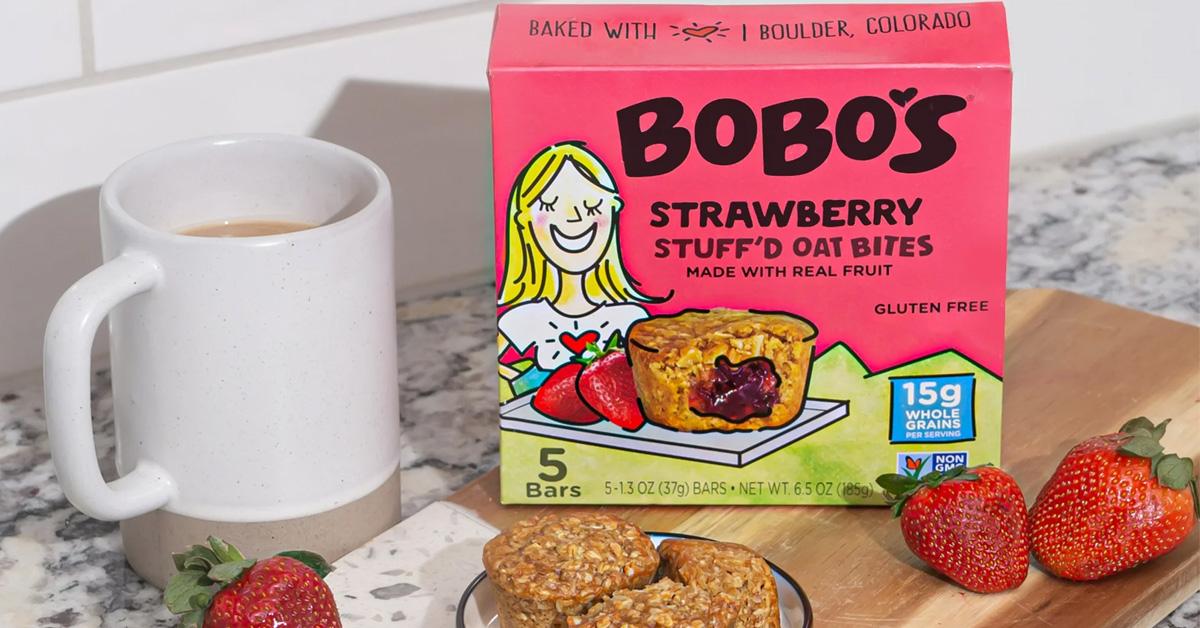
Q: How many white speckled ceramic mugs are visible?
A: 1